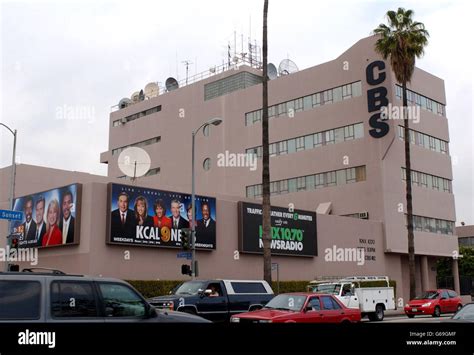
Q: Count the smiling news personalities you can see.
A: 10